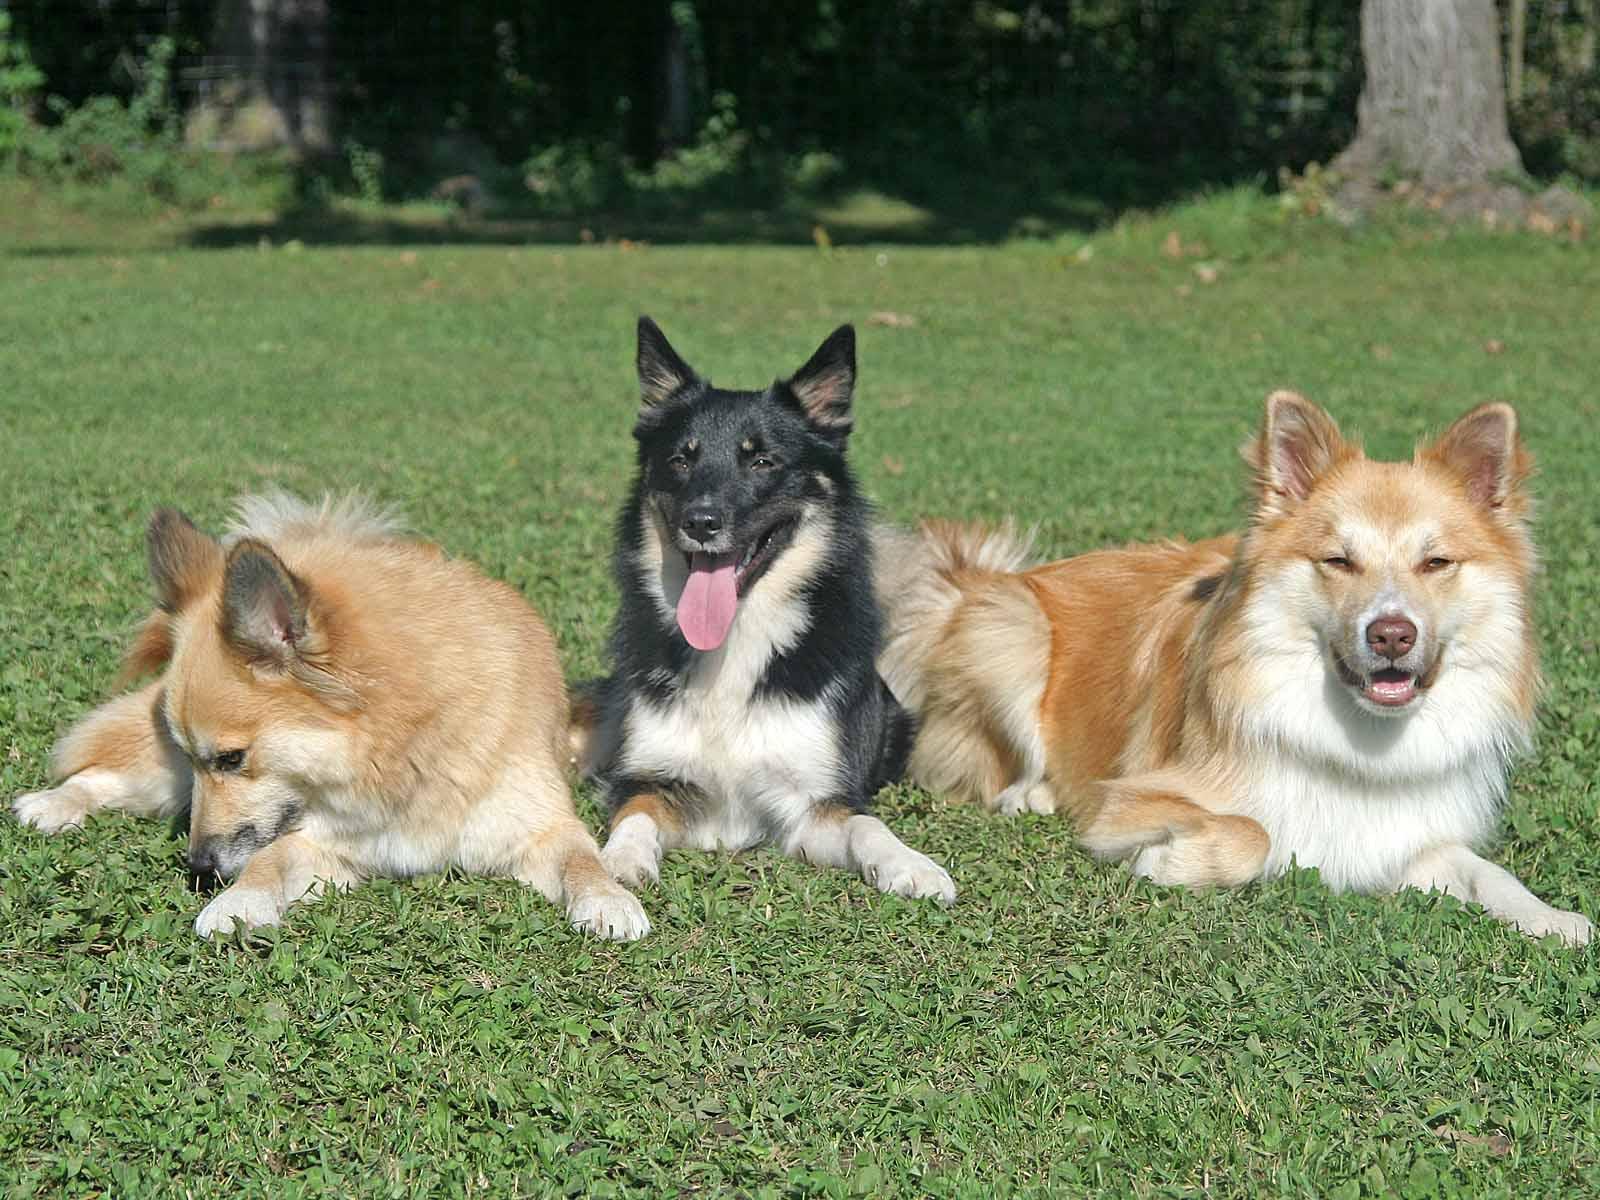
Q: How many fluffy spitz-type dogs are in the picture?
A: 3